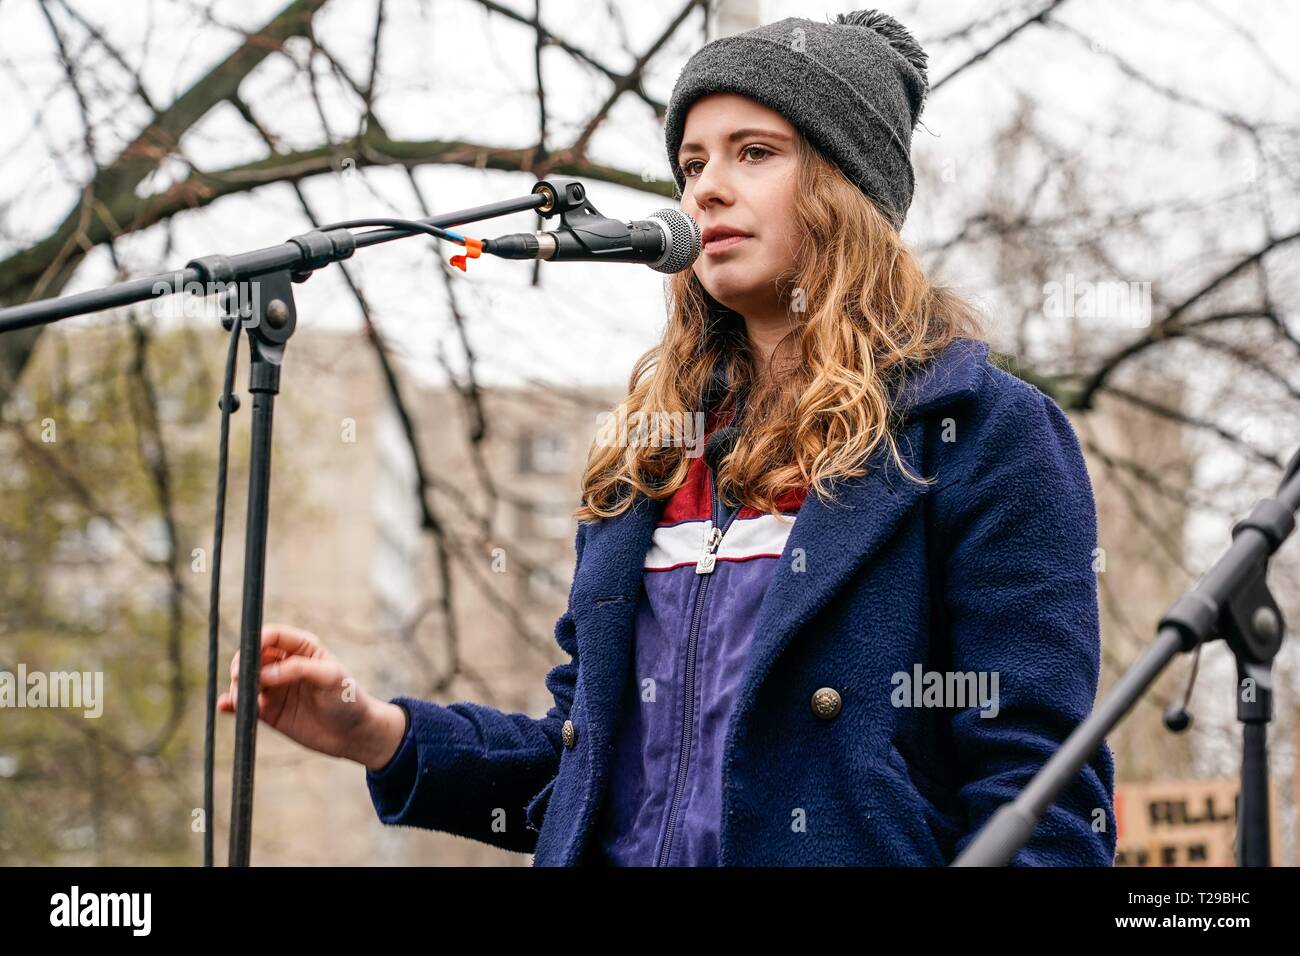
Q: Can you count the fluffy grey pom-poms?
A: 1